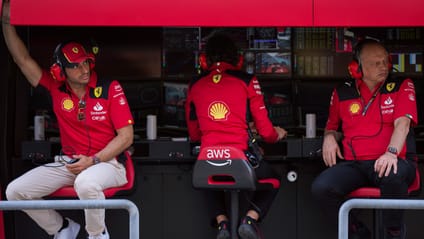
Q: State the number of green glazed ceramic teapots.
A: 0